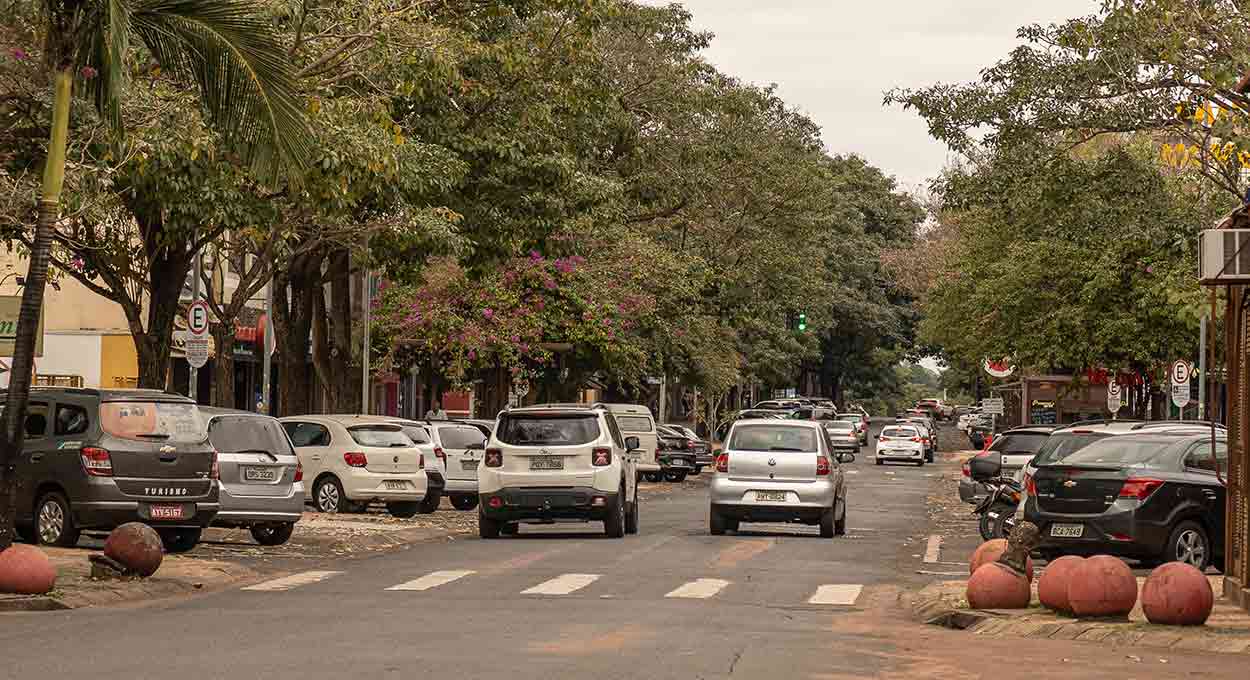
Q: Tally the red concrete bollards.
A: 7